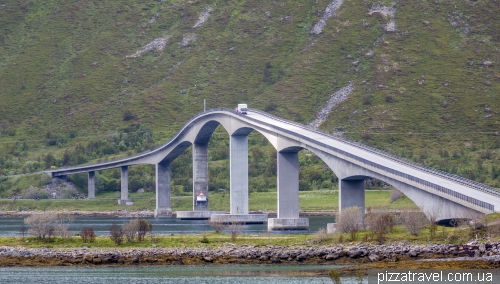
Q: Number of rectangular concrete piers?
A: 7